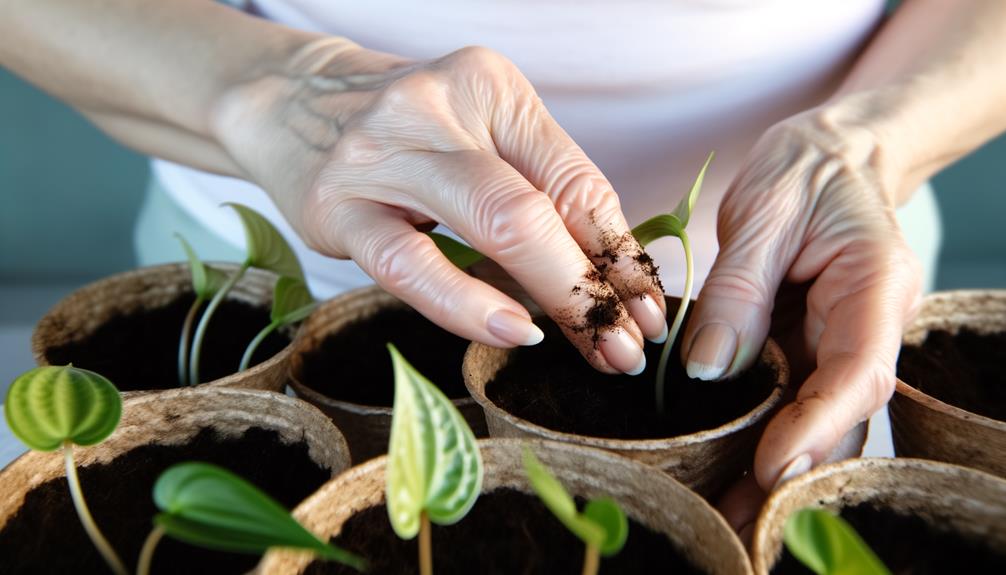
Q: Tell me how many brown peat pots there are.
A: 7